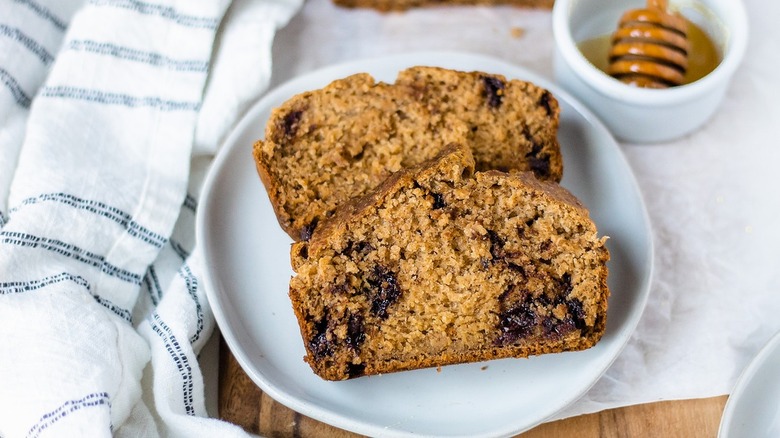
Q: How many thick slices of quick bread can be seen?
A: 2